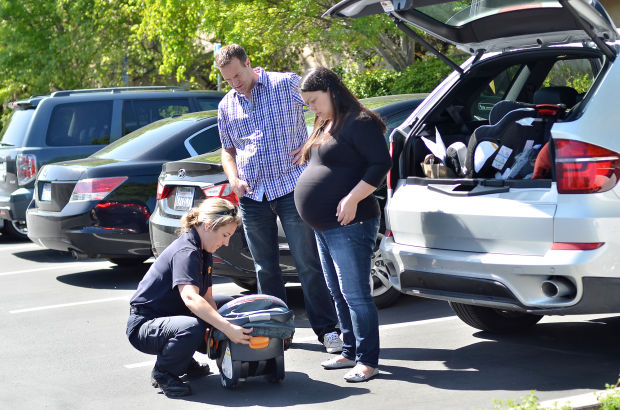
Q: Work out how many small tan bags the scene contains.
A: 1